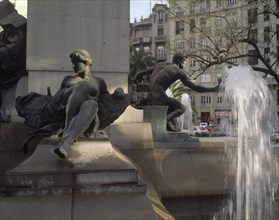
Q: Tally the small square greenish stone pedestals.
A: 1